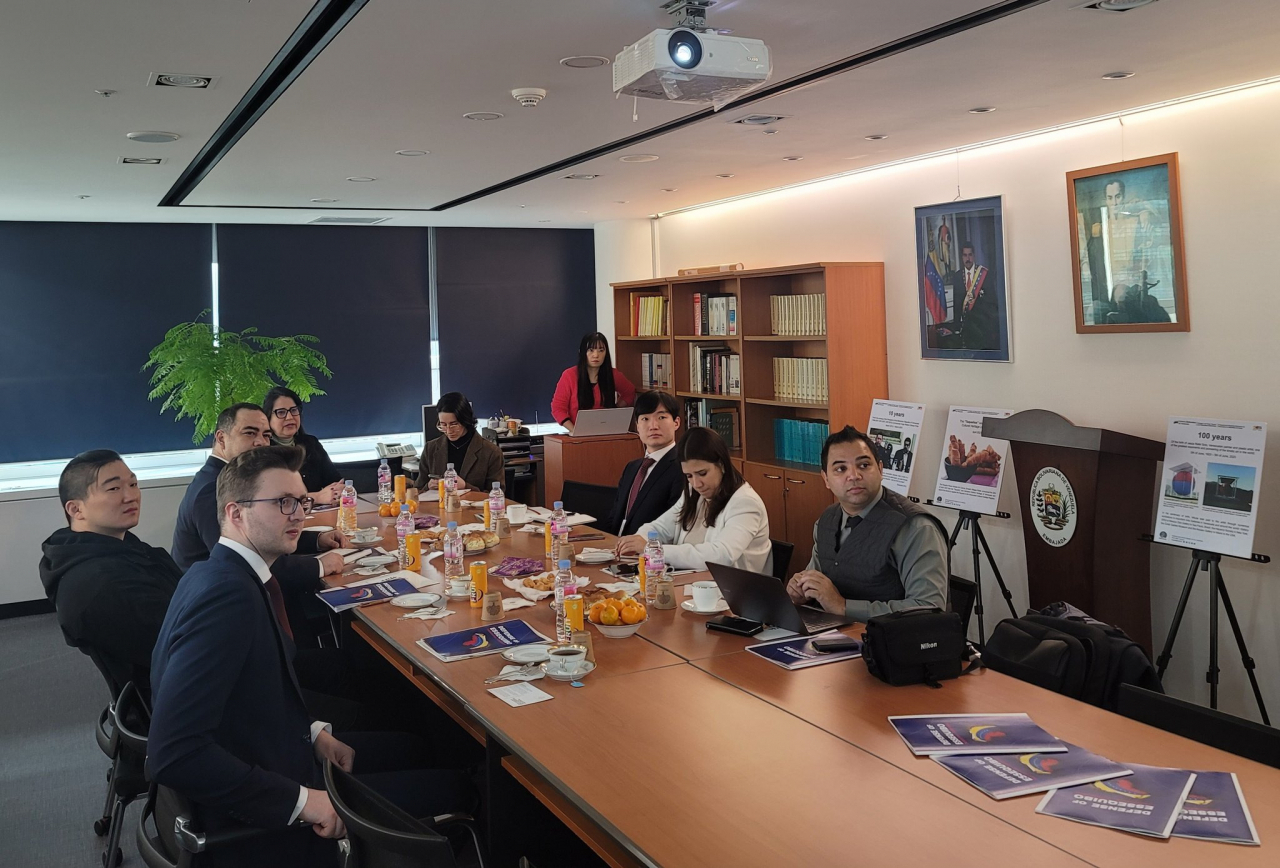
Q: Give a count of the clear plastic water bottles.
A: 9